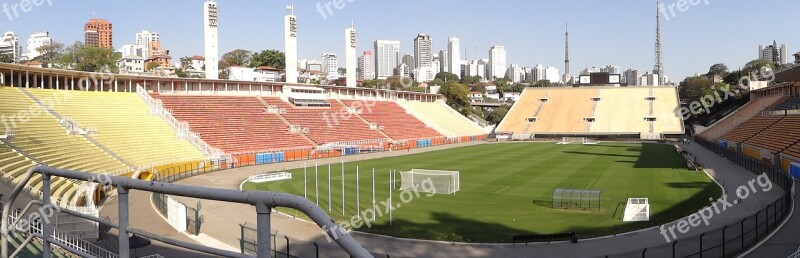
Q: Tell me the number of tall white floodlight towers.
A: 3